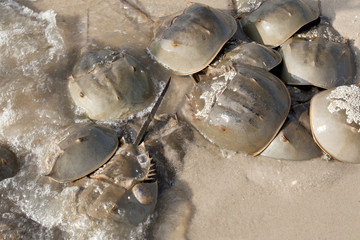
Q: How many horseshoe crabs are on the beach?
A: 11